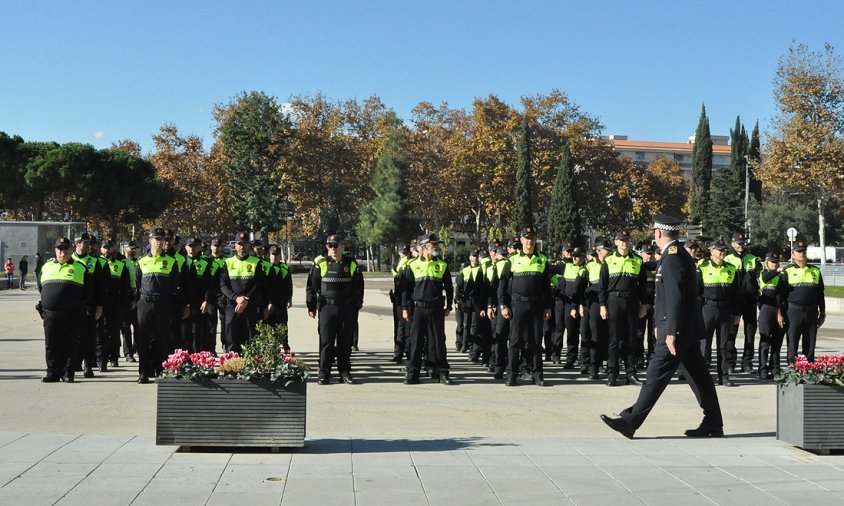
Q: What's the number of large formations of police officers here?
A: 2